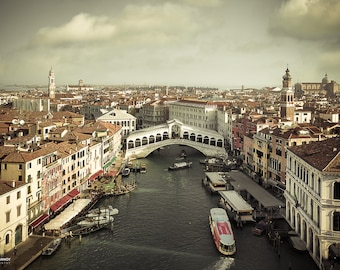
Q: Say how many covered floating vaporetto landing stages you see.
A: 2